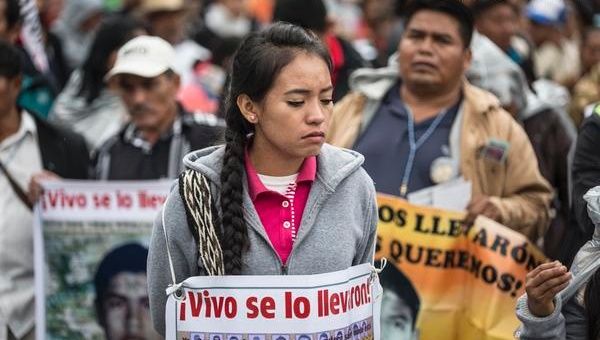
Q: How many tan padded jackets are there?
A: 1